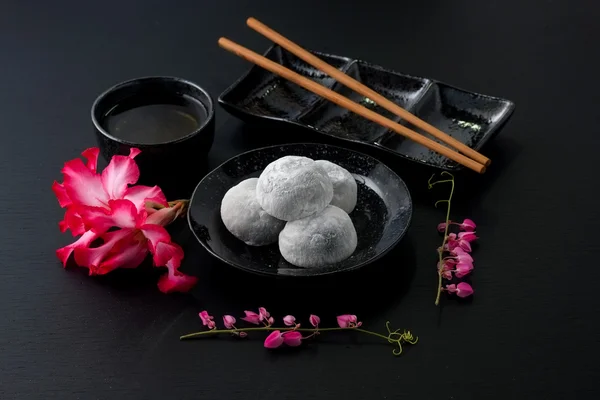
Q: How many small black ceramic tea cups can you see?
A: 1